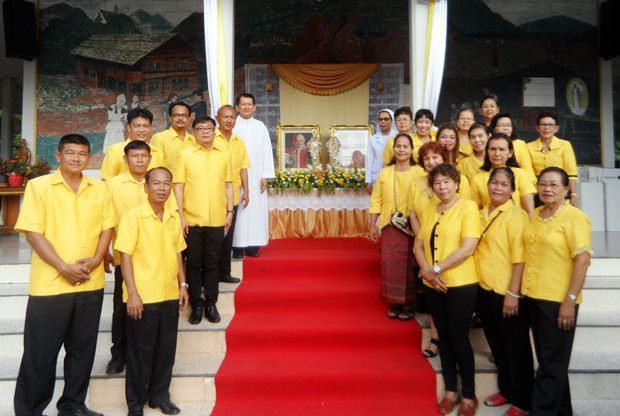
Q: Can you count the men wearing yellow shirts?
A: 7